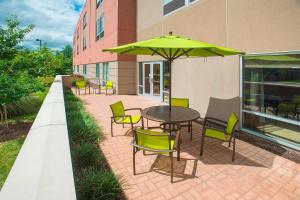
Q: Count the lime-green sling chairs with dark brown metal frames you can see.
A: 6